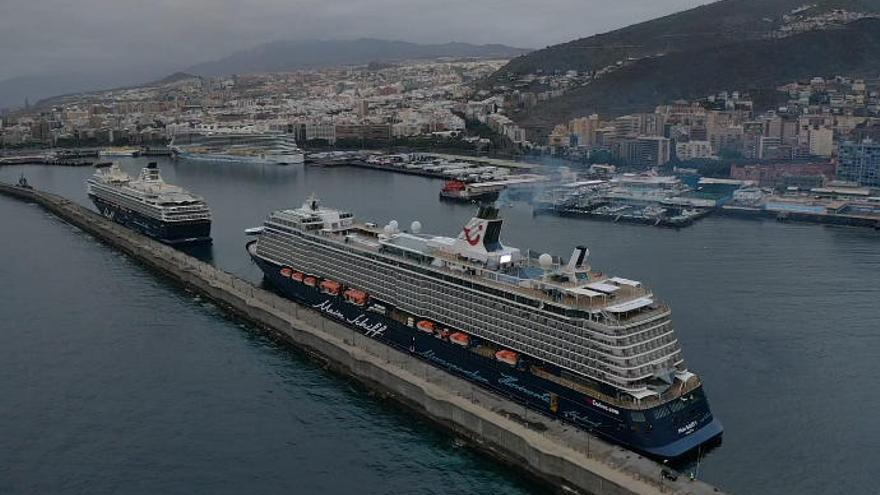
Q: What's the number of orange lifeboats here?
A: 8